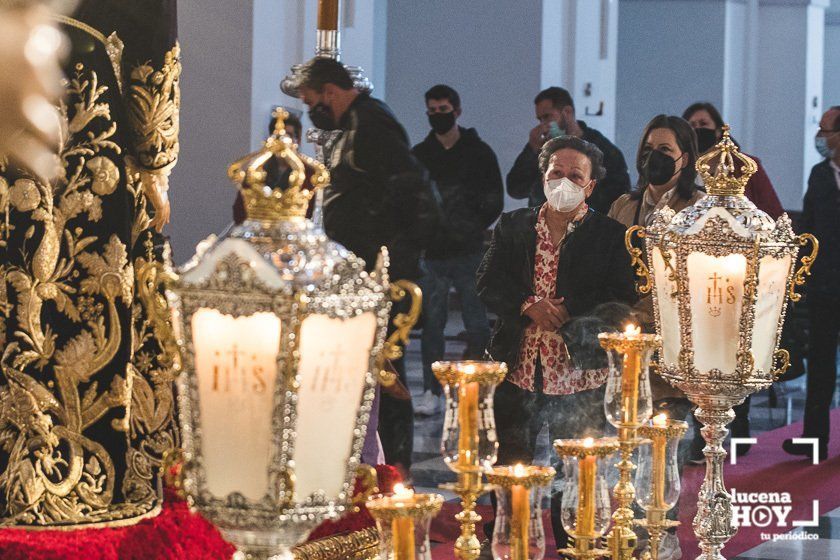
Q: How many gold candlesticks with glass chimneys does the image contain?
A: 6